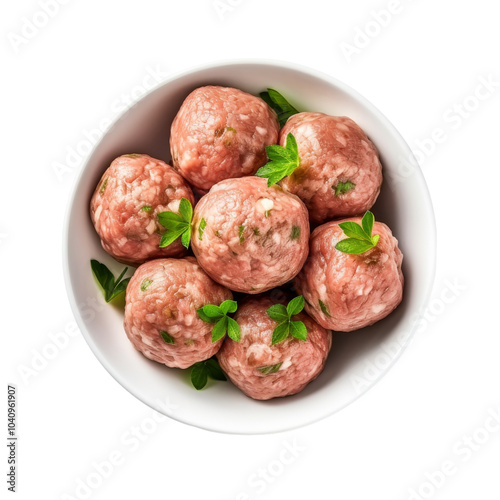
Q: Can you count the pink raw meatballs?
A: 7